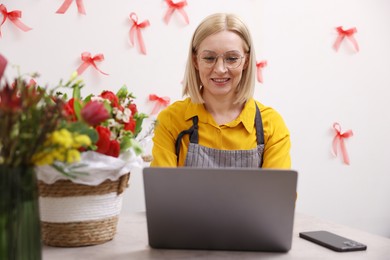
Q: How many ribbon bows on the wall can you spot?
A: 9